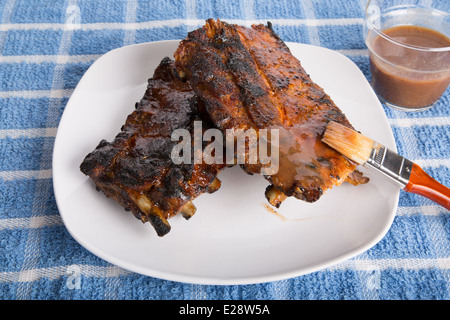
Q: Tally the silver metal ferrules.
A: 1